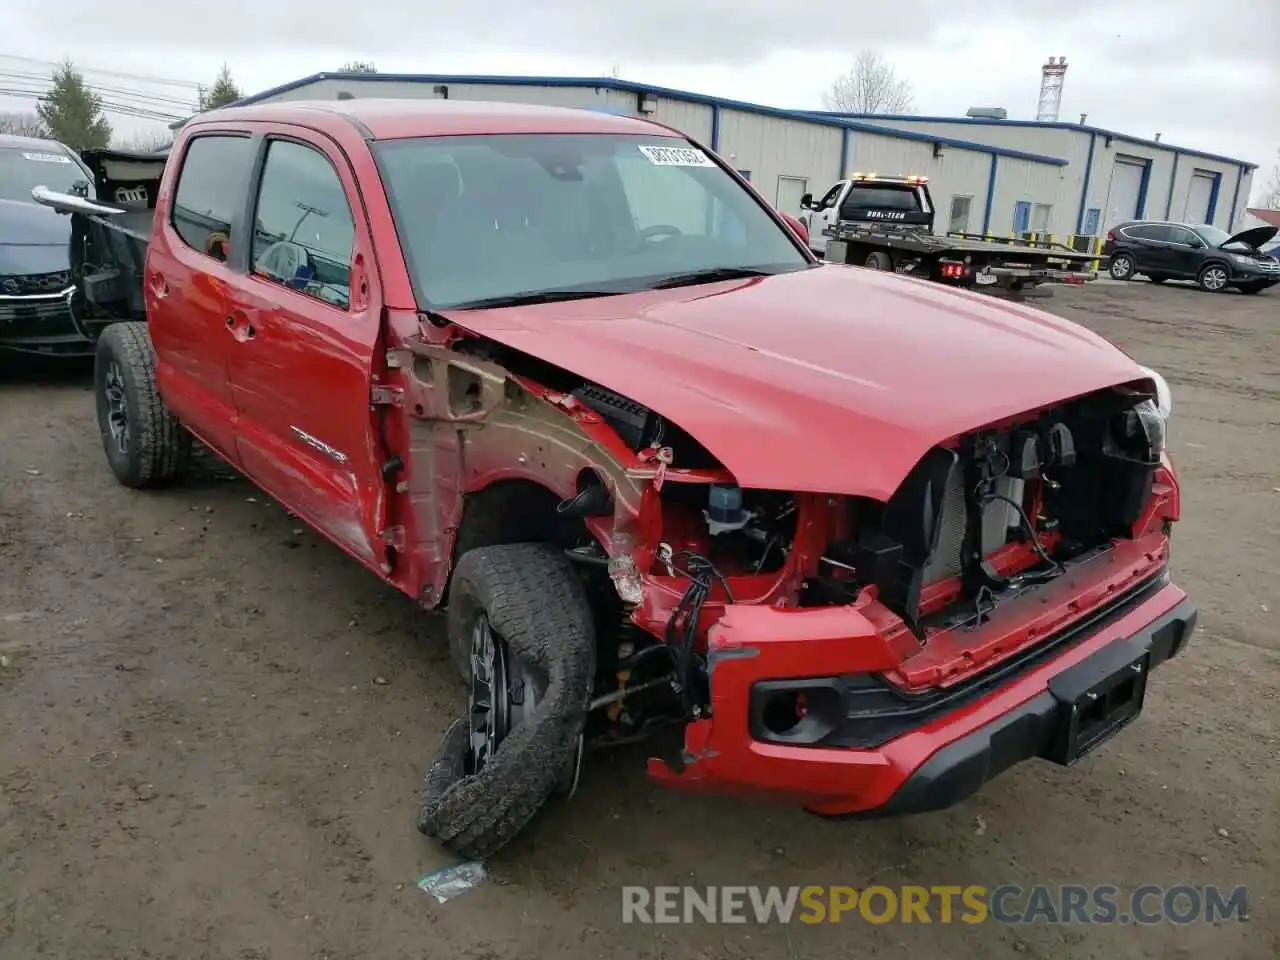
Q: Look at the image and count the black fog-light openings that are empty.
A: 1